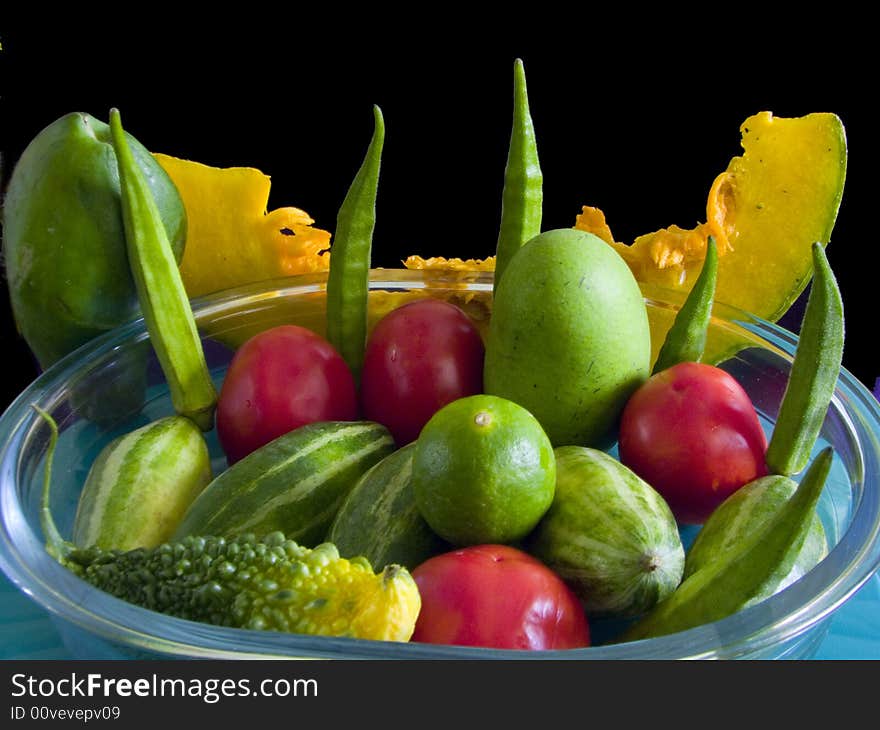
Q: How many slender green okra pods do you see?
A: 6